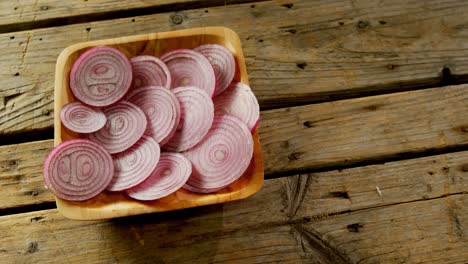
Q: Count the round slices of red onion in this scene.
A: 13